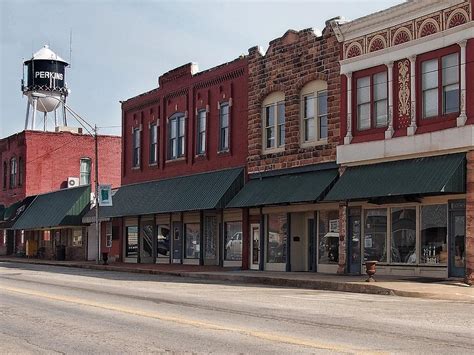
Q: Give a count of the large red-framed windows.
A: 2